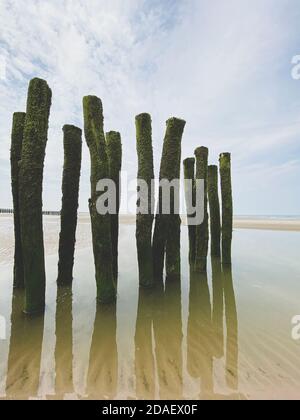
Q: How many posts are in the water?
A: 11